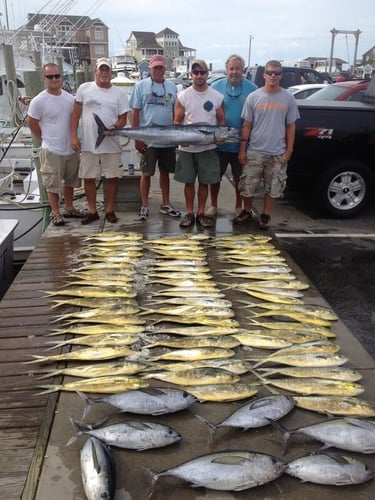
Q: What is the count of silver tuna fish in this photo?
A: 7